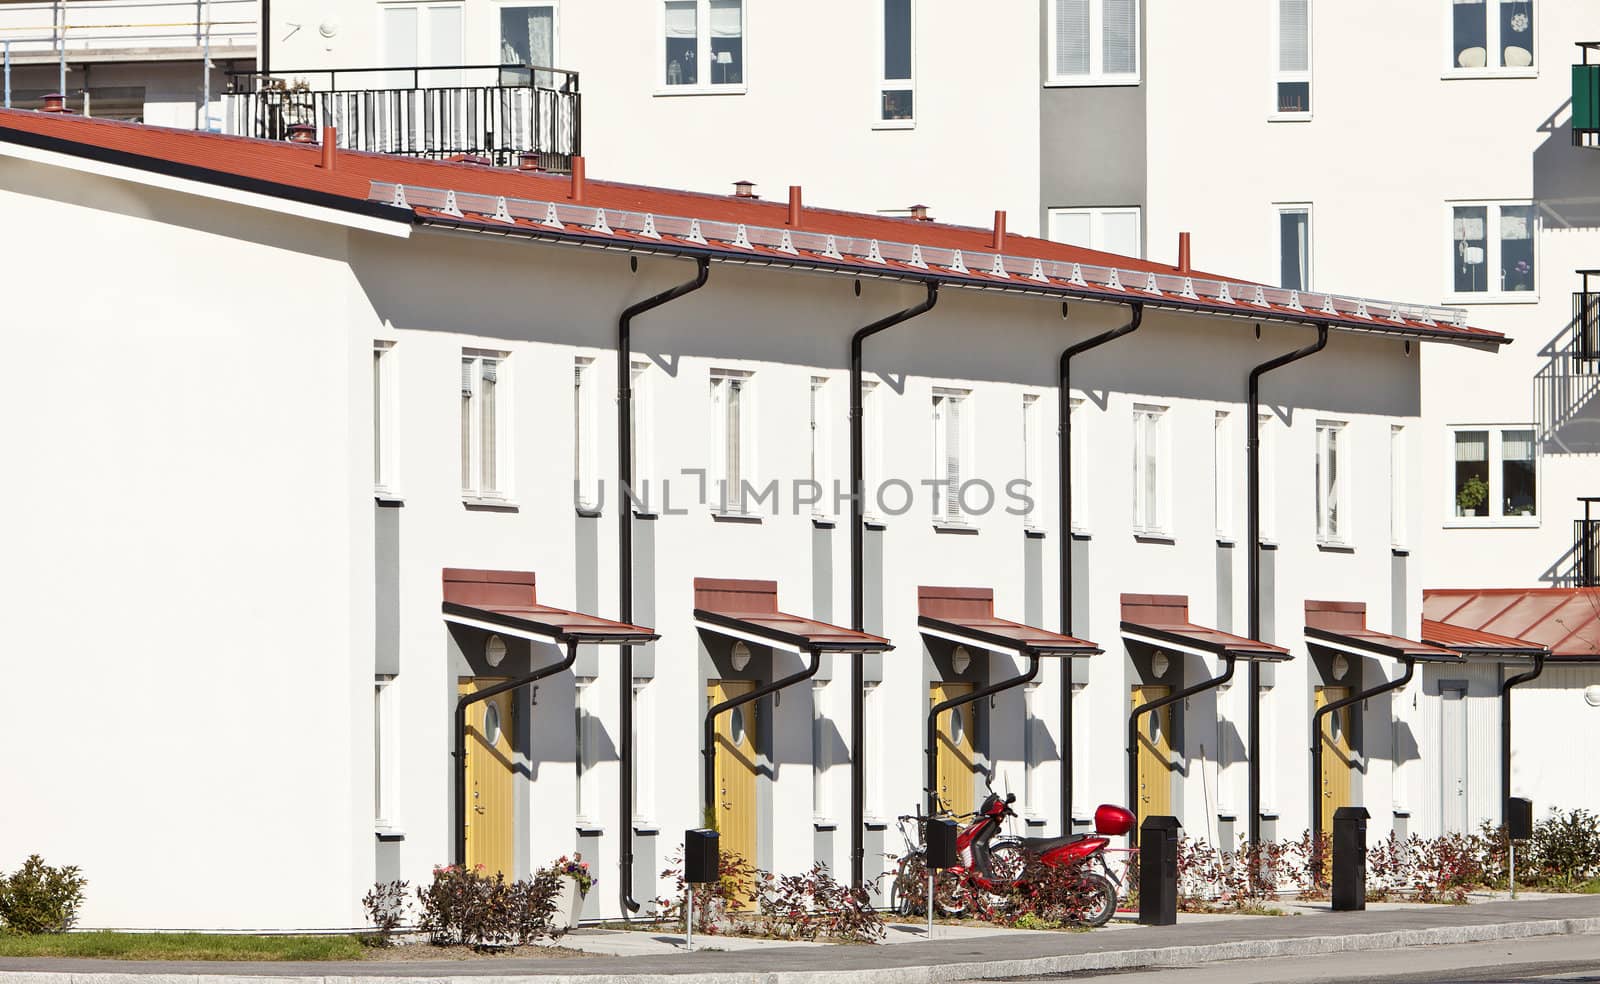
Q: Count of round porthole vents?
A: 5